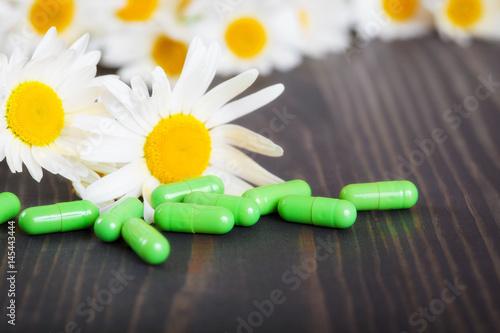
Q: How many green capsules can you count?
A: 10